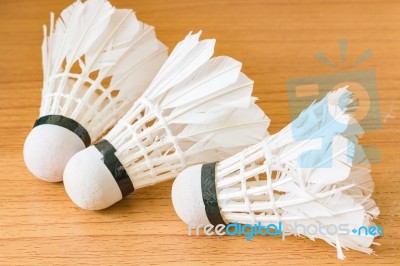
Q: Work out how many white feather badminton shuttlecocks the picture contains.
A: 3